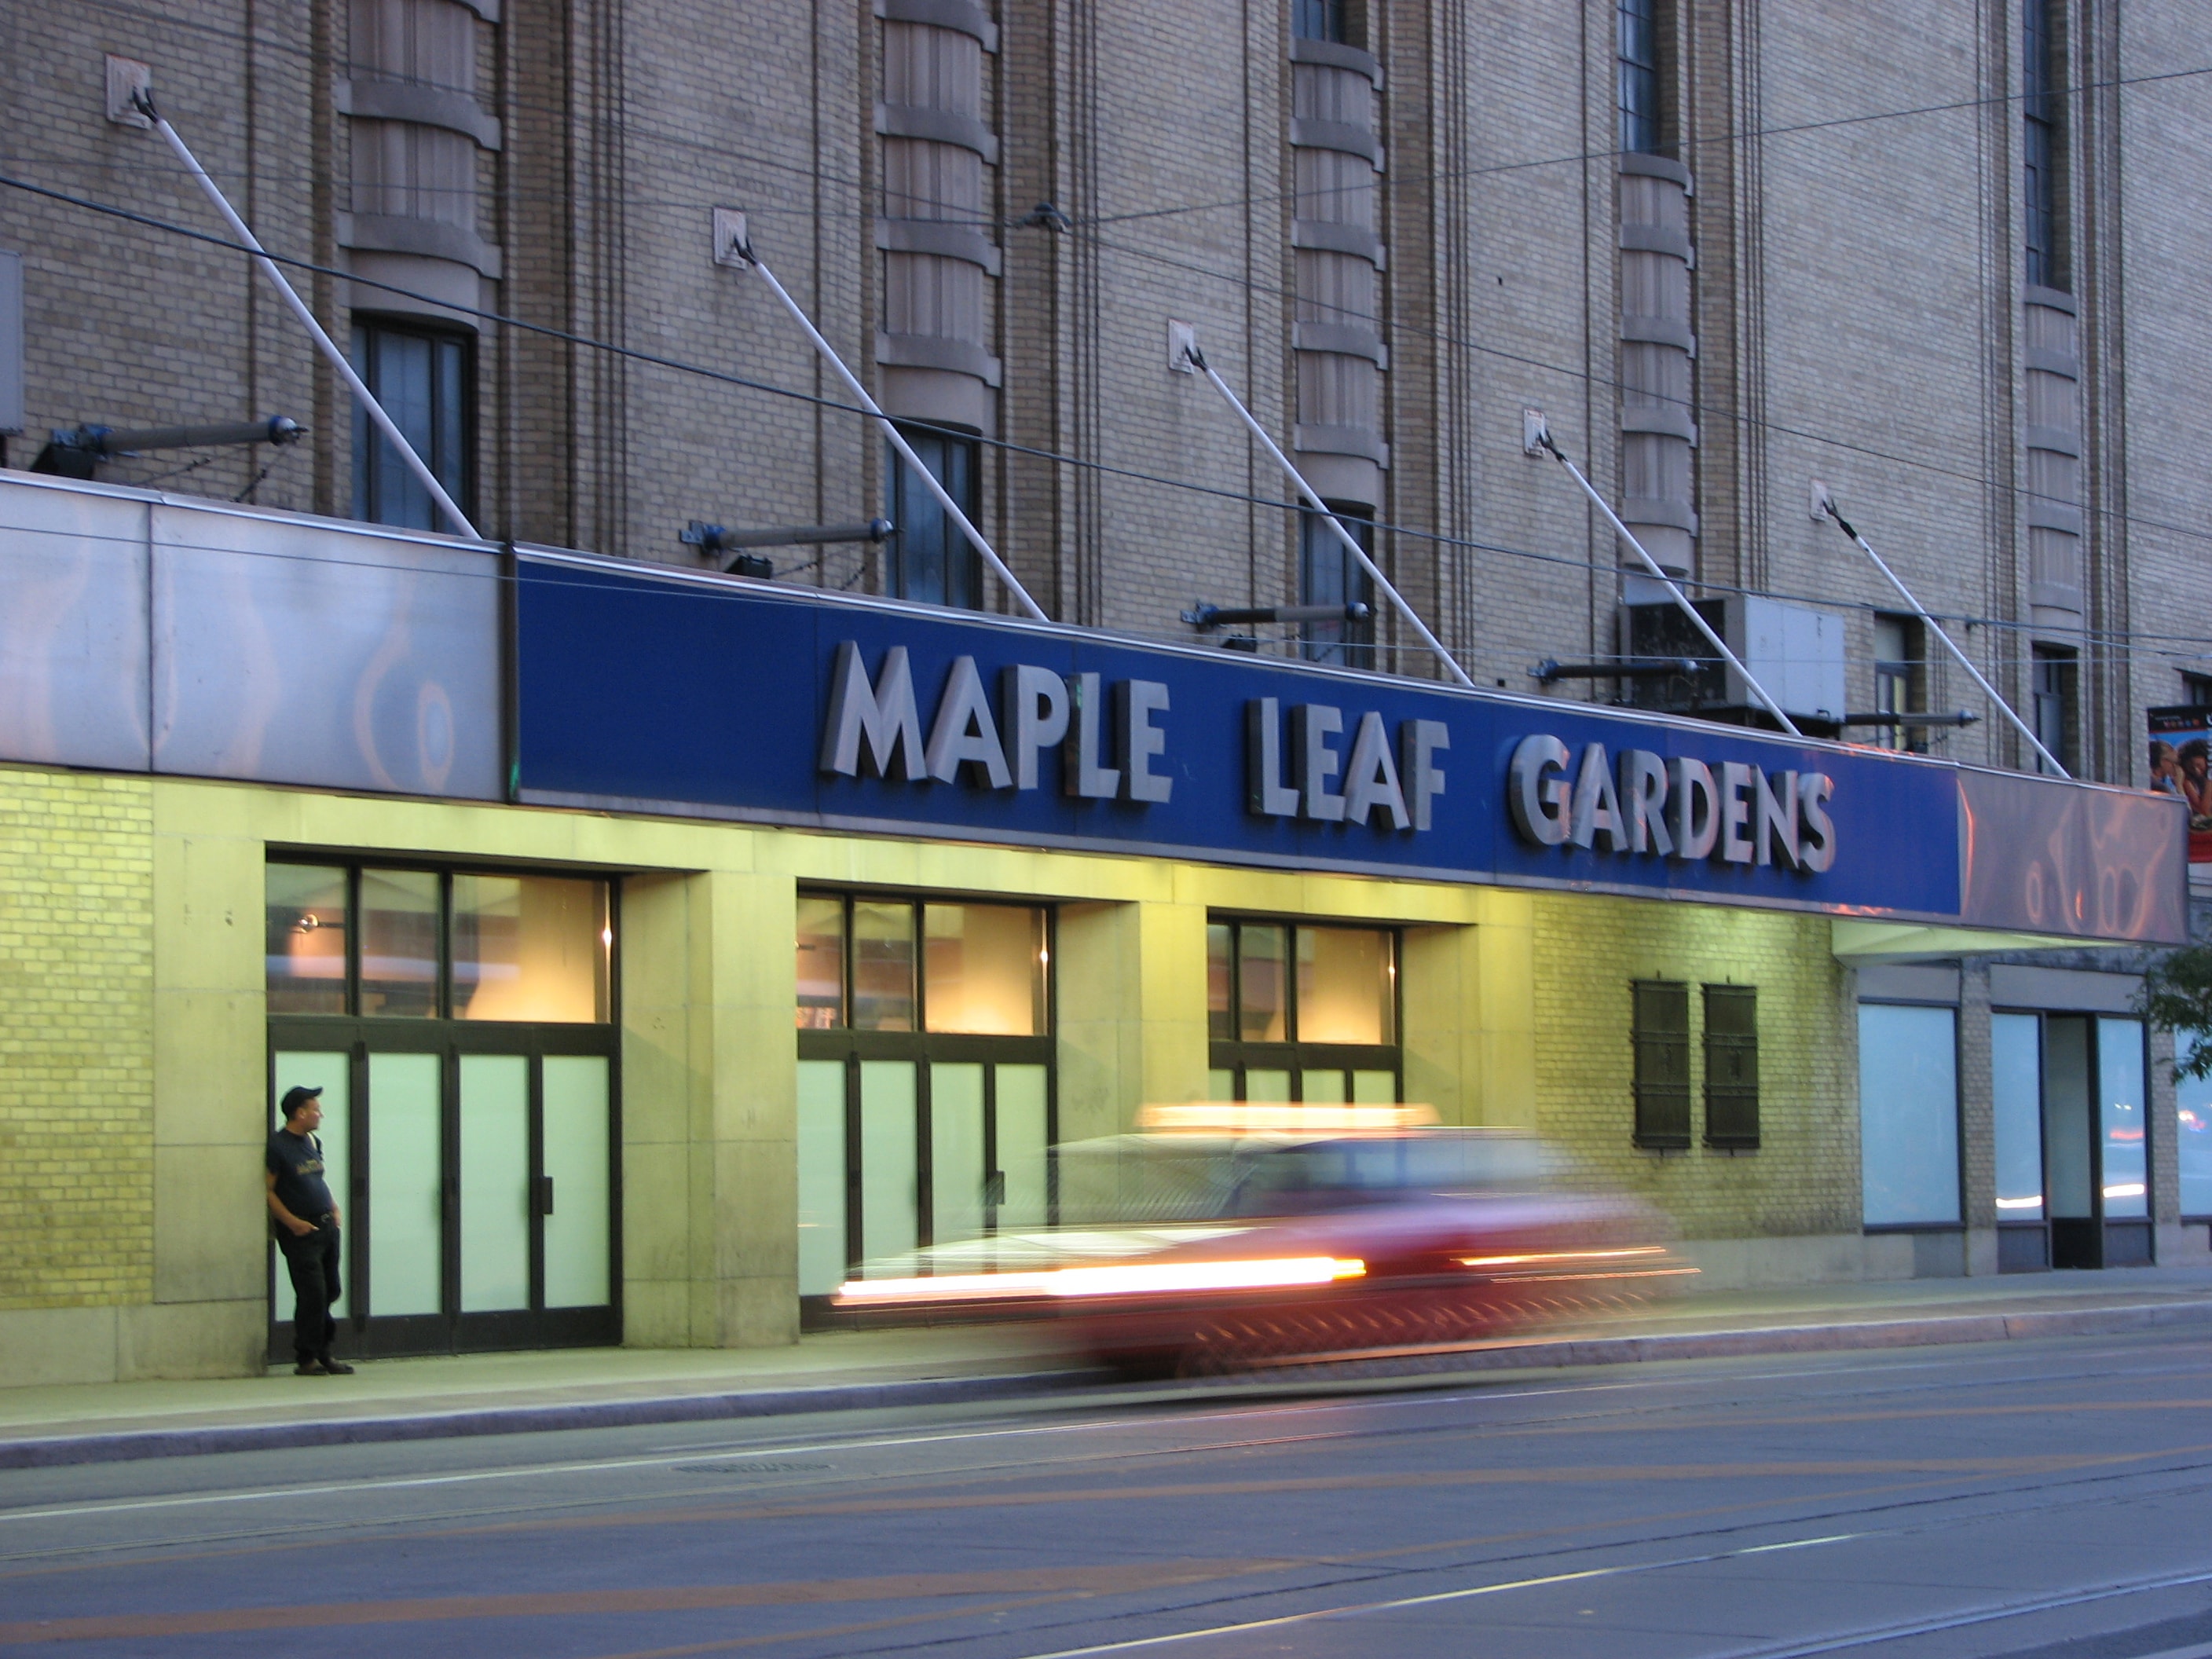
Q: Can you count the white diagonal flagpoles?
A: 5